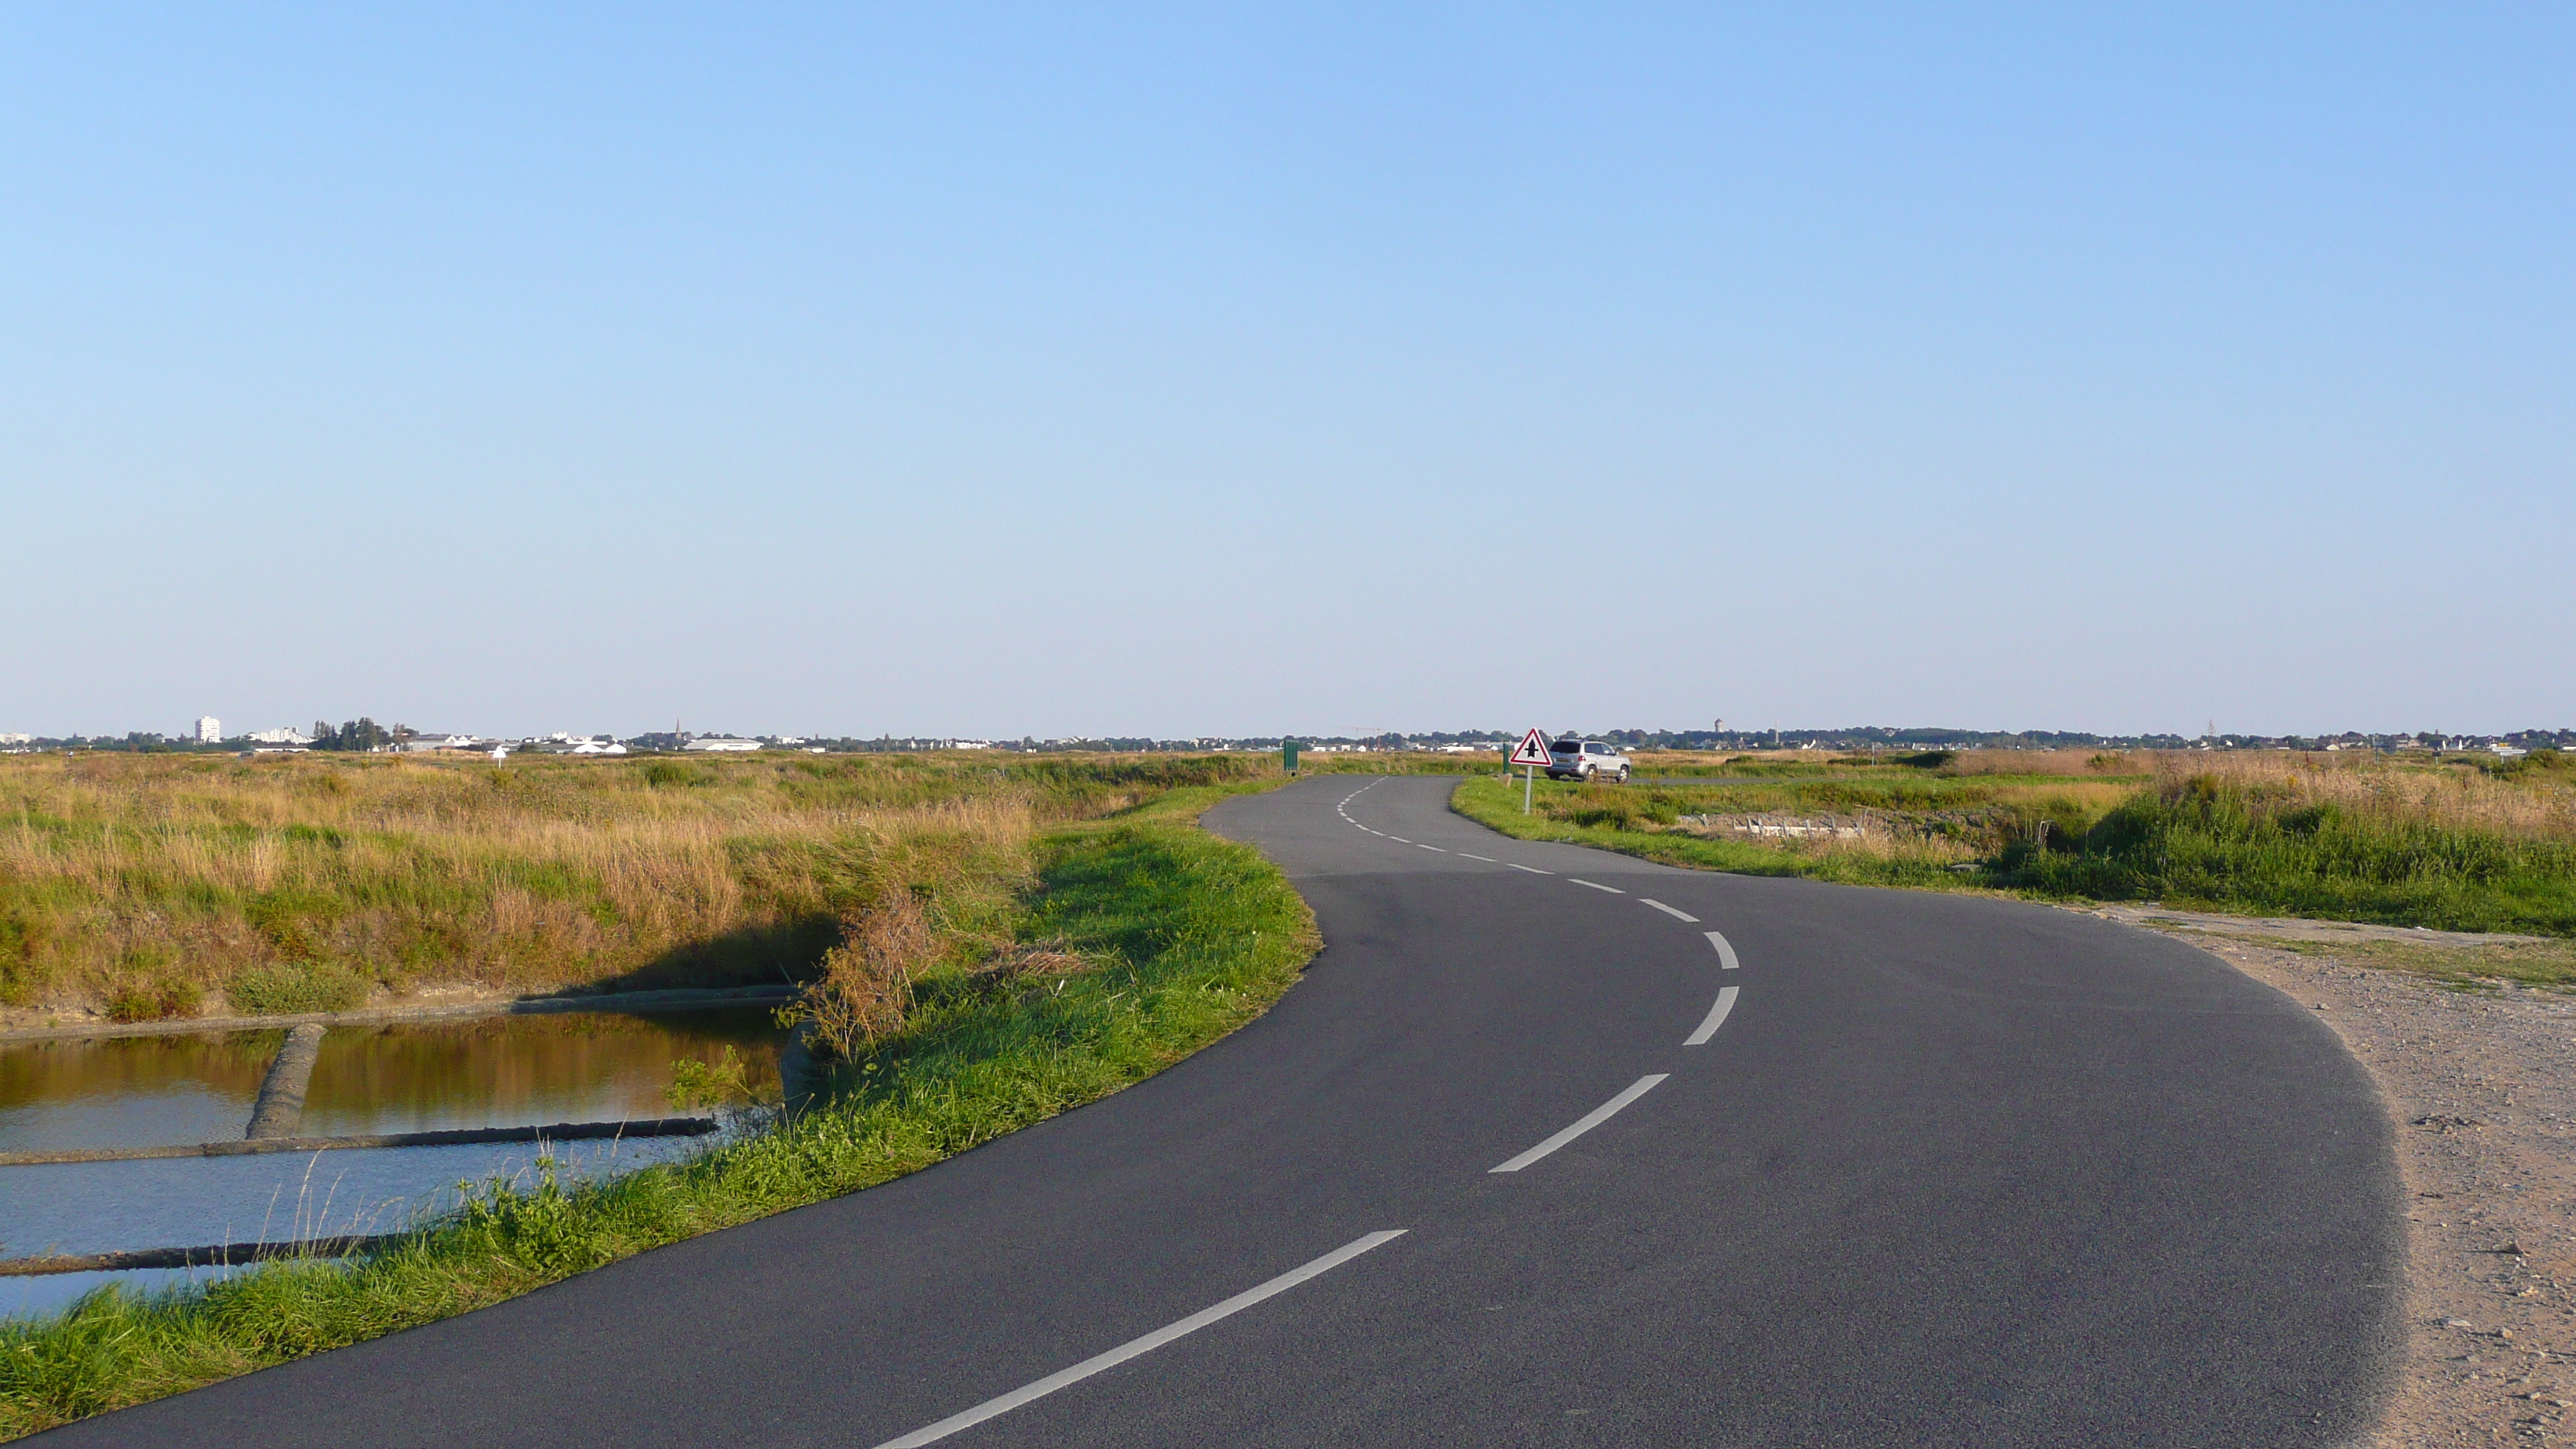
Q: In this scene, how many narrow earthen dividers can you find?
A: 3